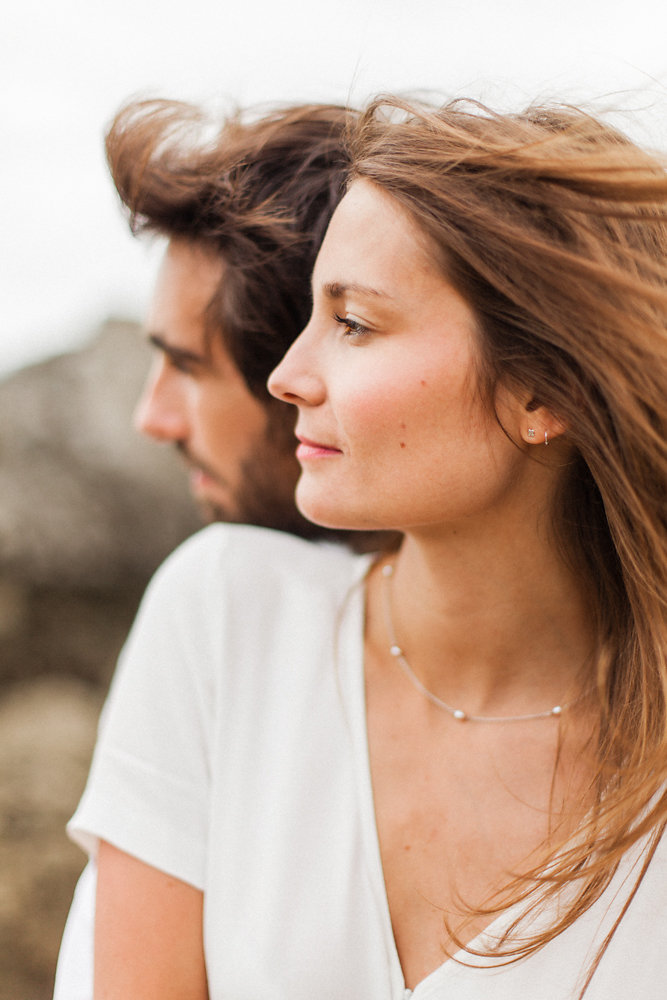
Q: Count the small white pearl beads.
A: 4